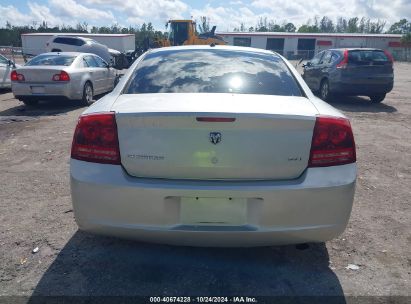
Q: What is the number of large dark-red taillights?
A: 2